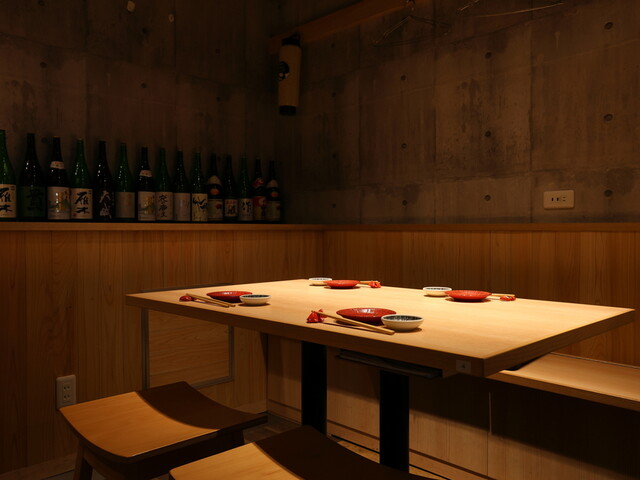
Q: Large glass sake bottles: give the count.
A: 15